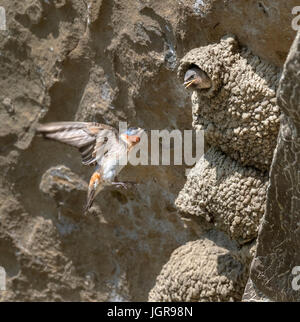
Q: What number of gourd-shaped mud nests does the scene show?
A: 3